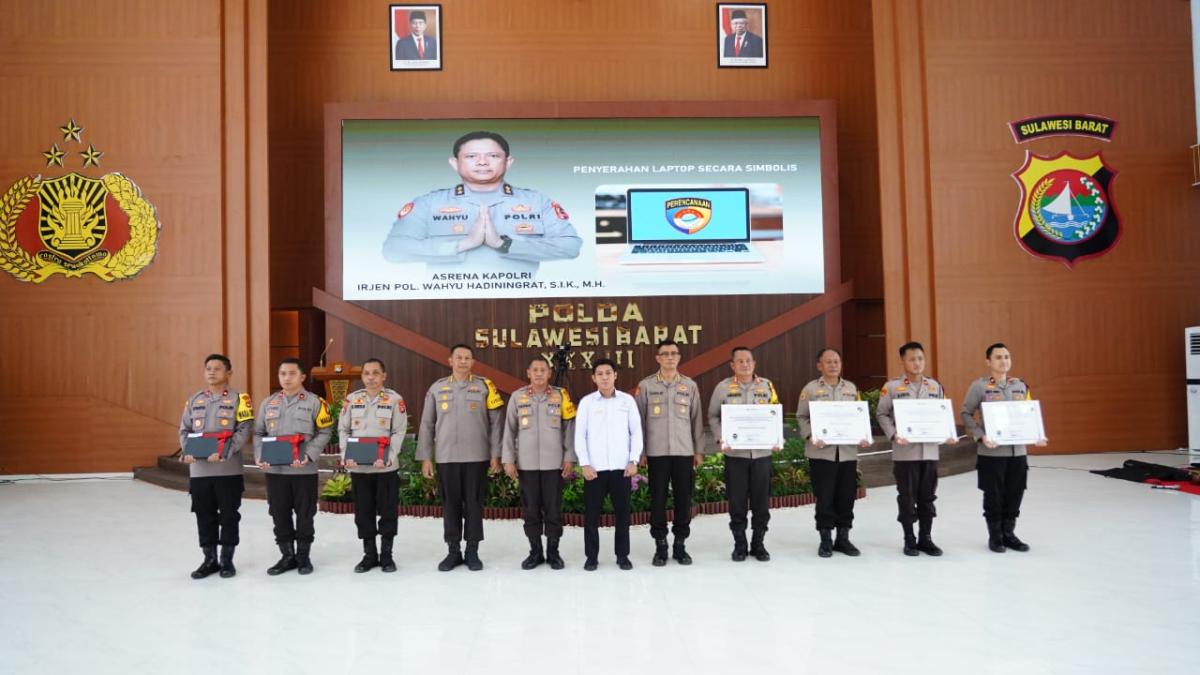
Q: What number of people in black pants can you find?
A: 11